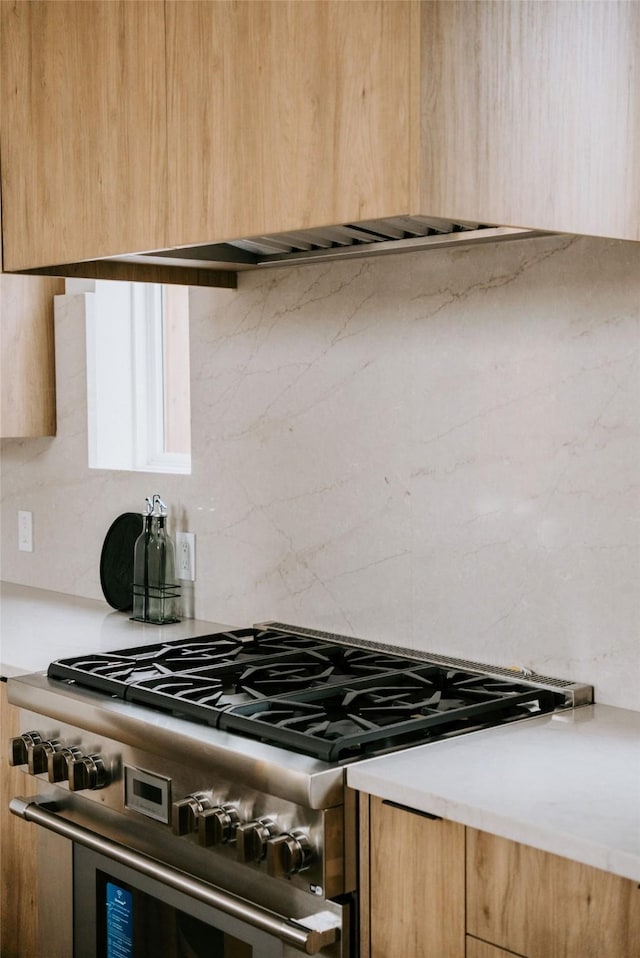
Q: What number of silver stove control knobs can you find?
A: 8